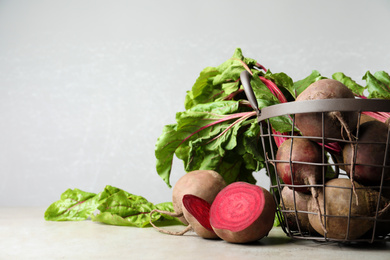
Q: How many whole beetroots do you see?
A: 6